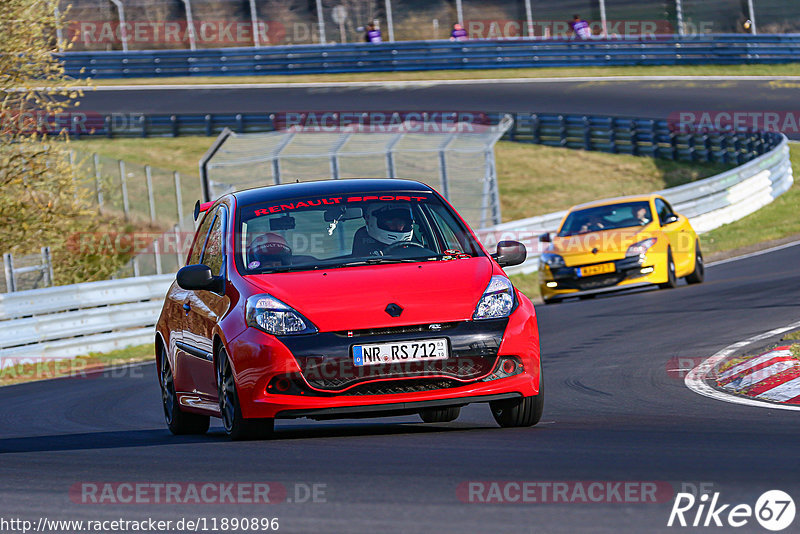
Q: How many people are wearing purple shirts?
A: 3